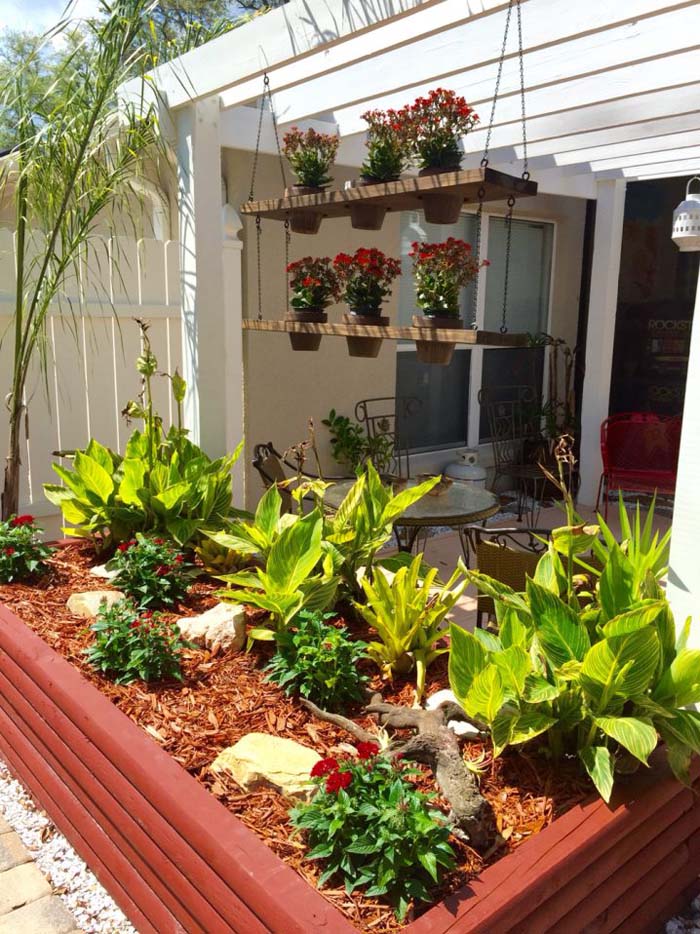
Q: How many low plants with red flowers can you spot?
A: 4